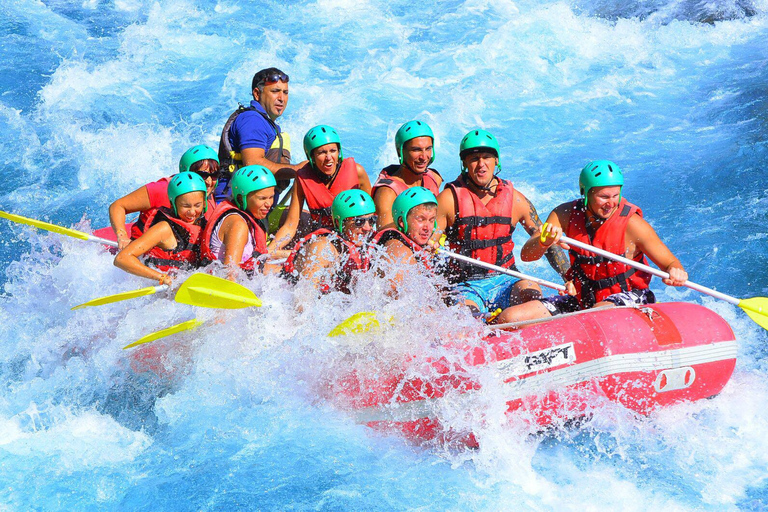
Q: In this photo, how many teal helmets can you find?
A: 9